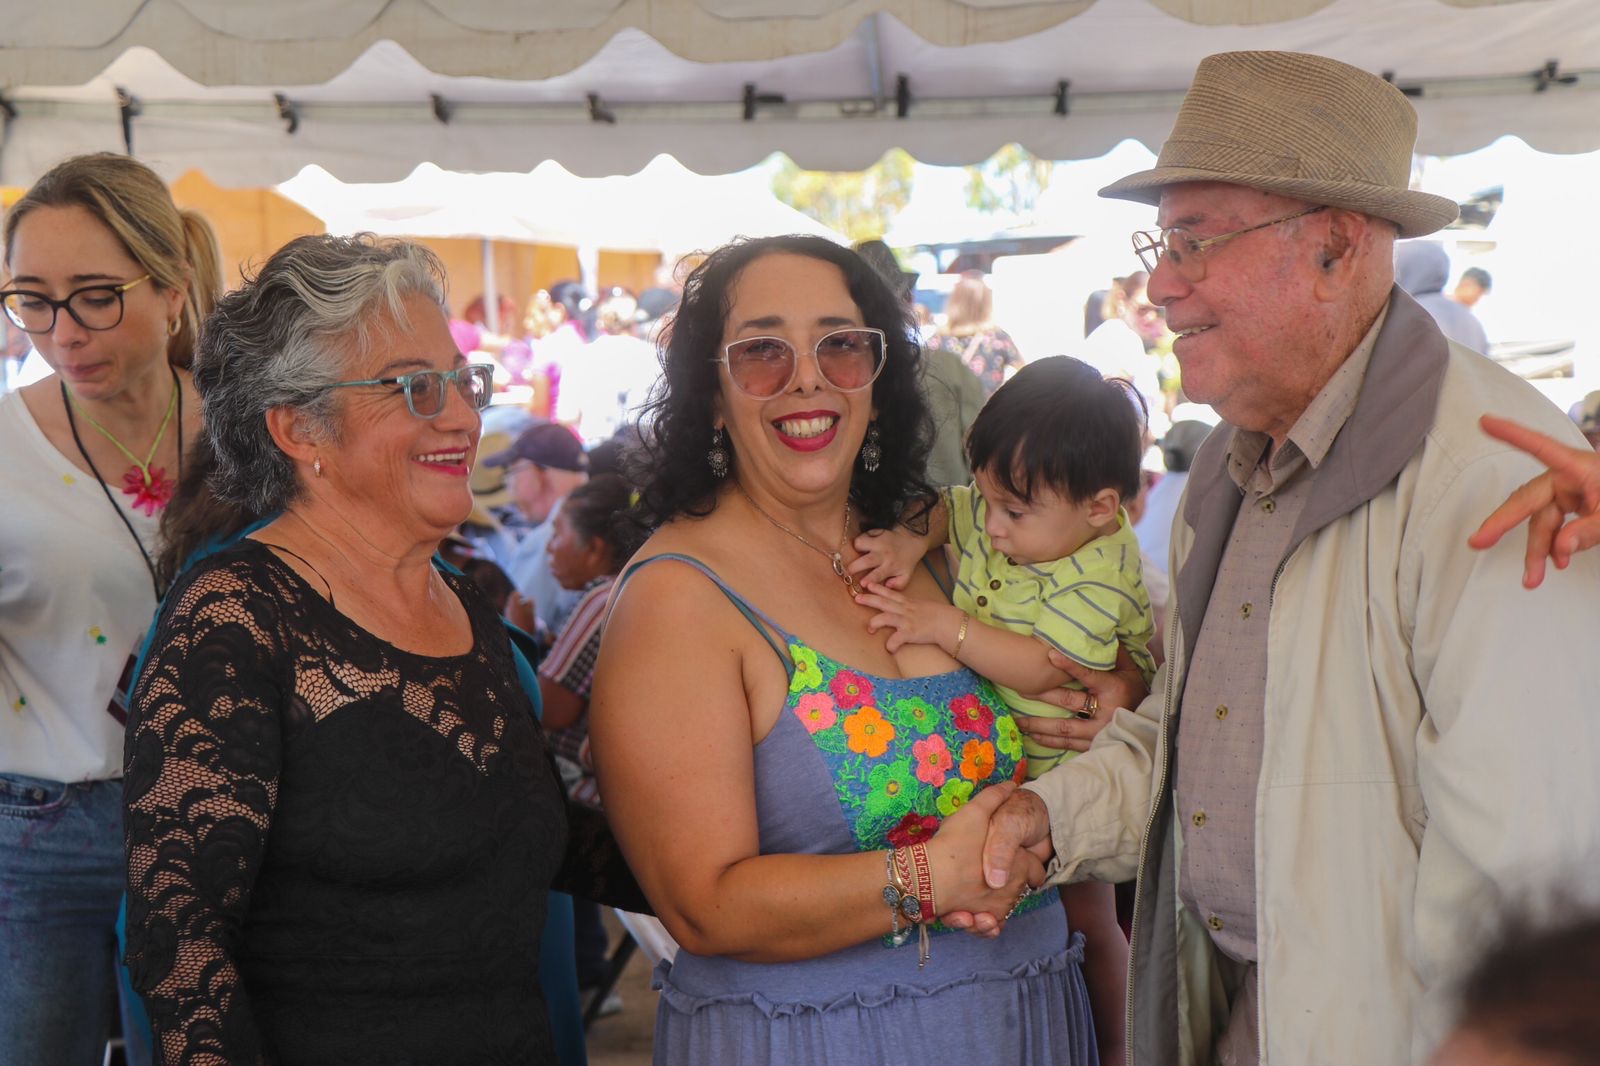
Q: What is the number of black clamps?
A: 10